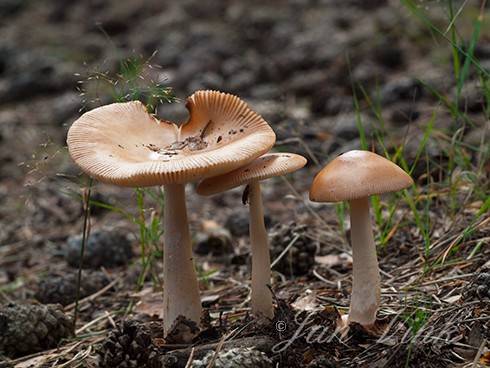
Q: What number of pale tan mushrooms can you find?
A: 3